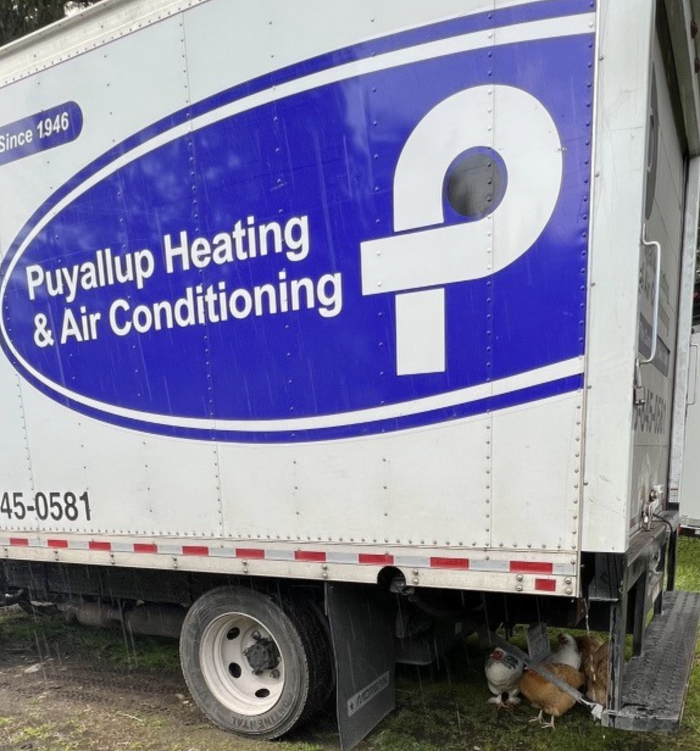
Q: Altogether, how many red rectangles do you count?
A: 11